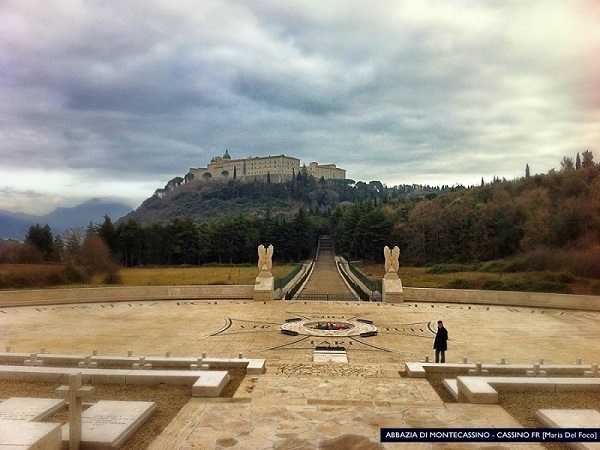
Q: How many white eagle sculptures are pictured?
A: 2